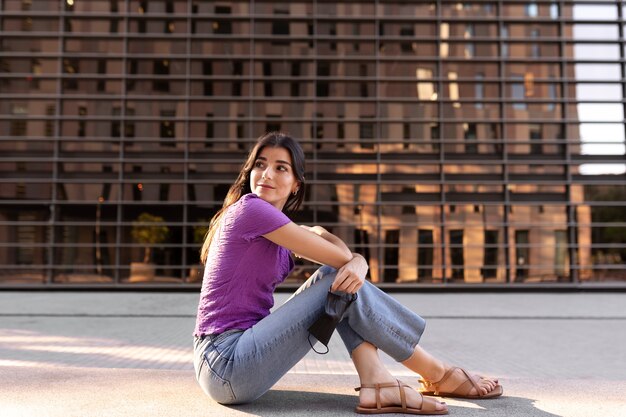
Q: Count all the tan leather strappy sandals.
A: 2